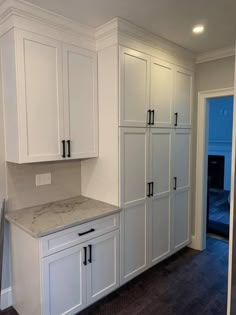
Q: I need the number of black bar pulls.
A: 11